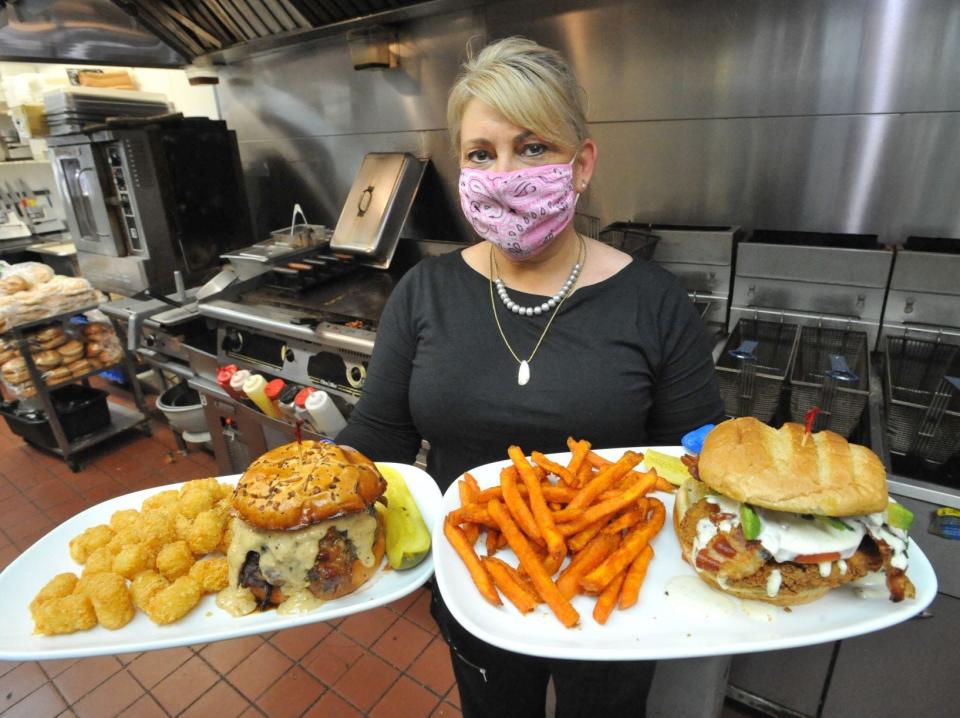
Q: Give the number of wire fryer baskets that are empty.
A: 3